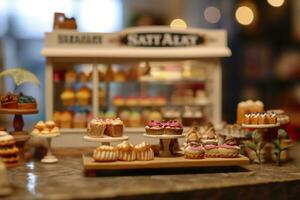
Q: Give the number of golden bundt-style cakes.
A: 3